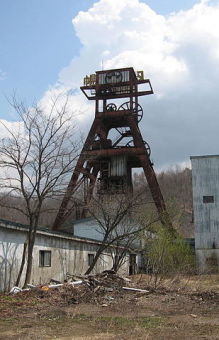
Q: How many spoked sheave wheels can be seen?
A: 3